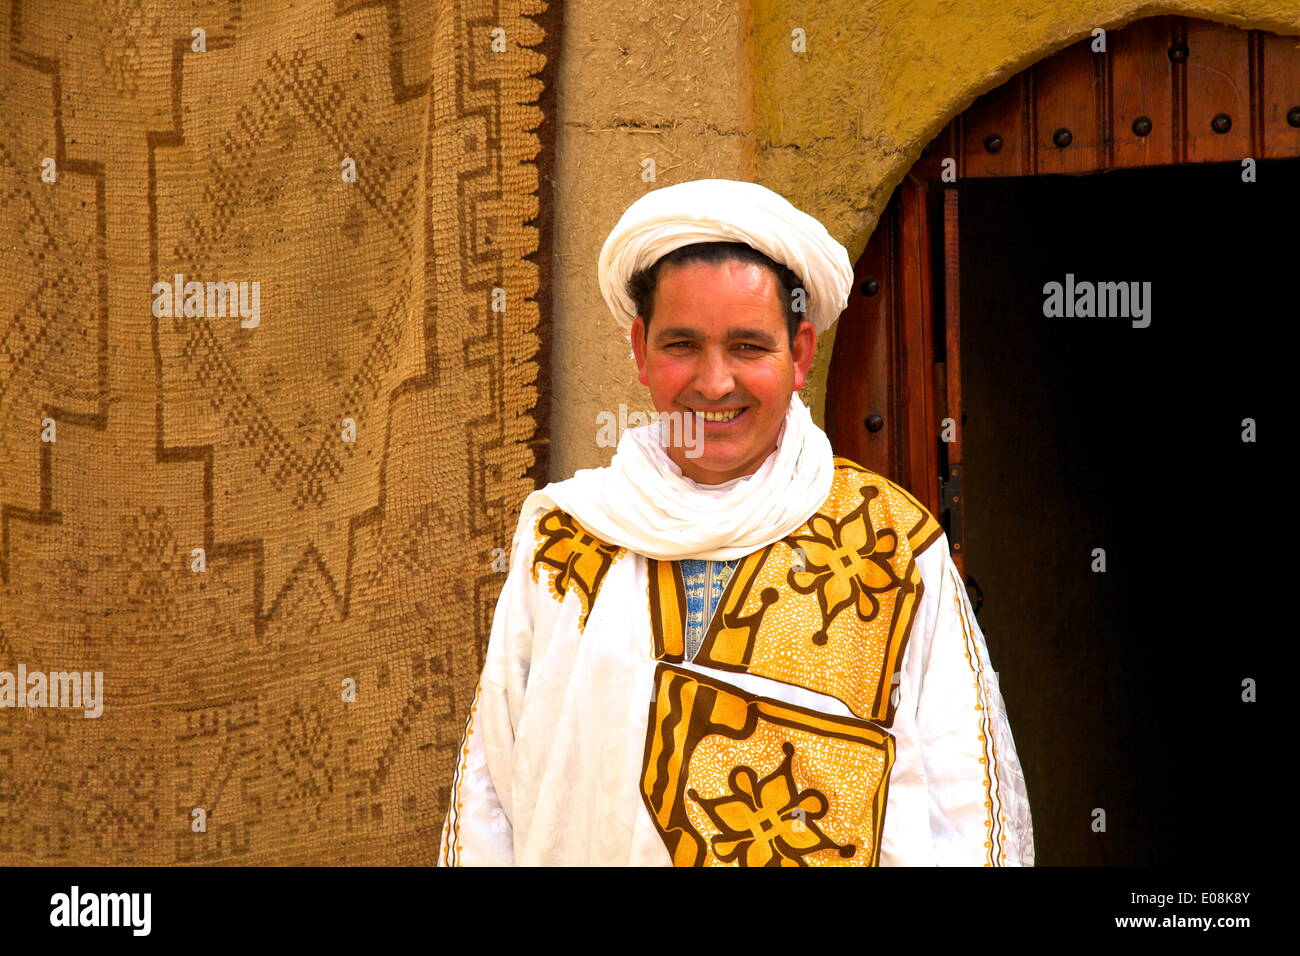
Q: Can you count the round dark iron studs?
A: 8